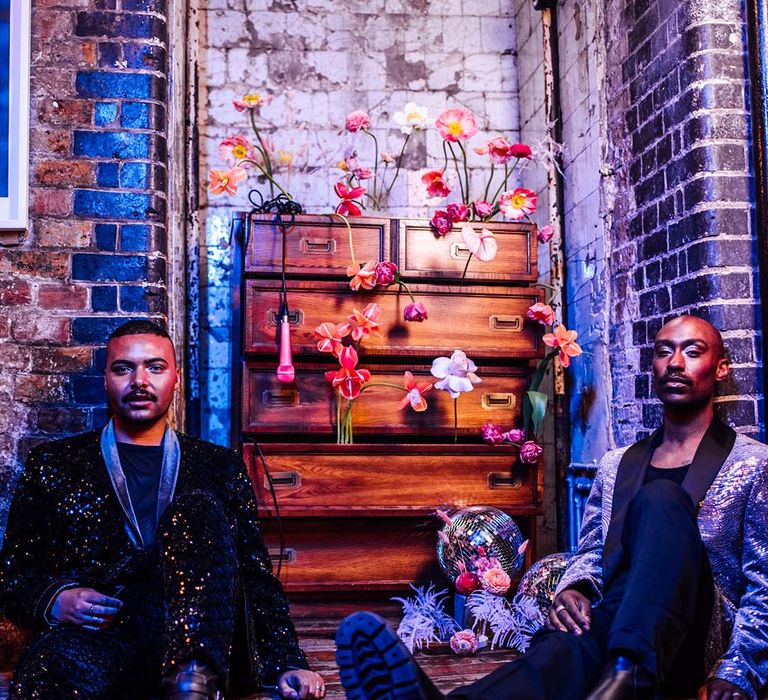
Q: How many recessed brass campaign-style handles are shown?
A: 9